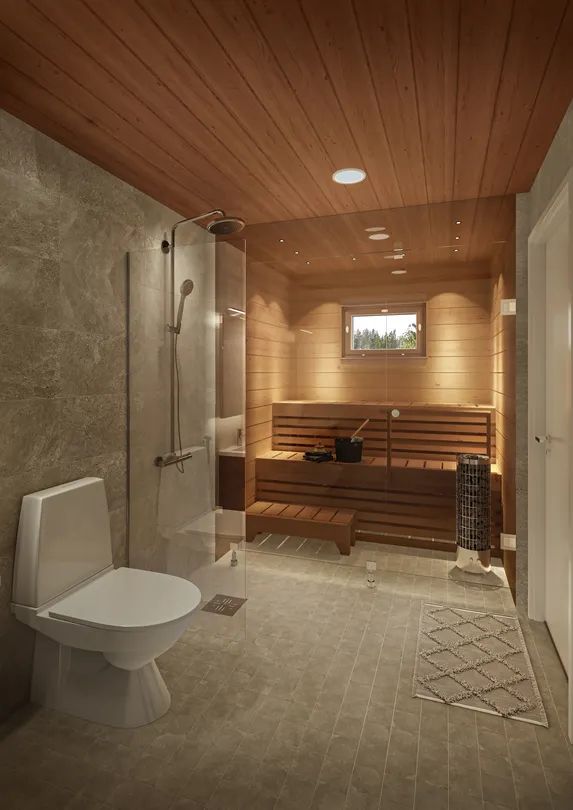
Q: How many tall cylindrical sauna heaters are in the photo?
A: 1